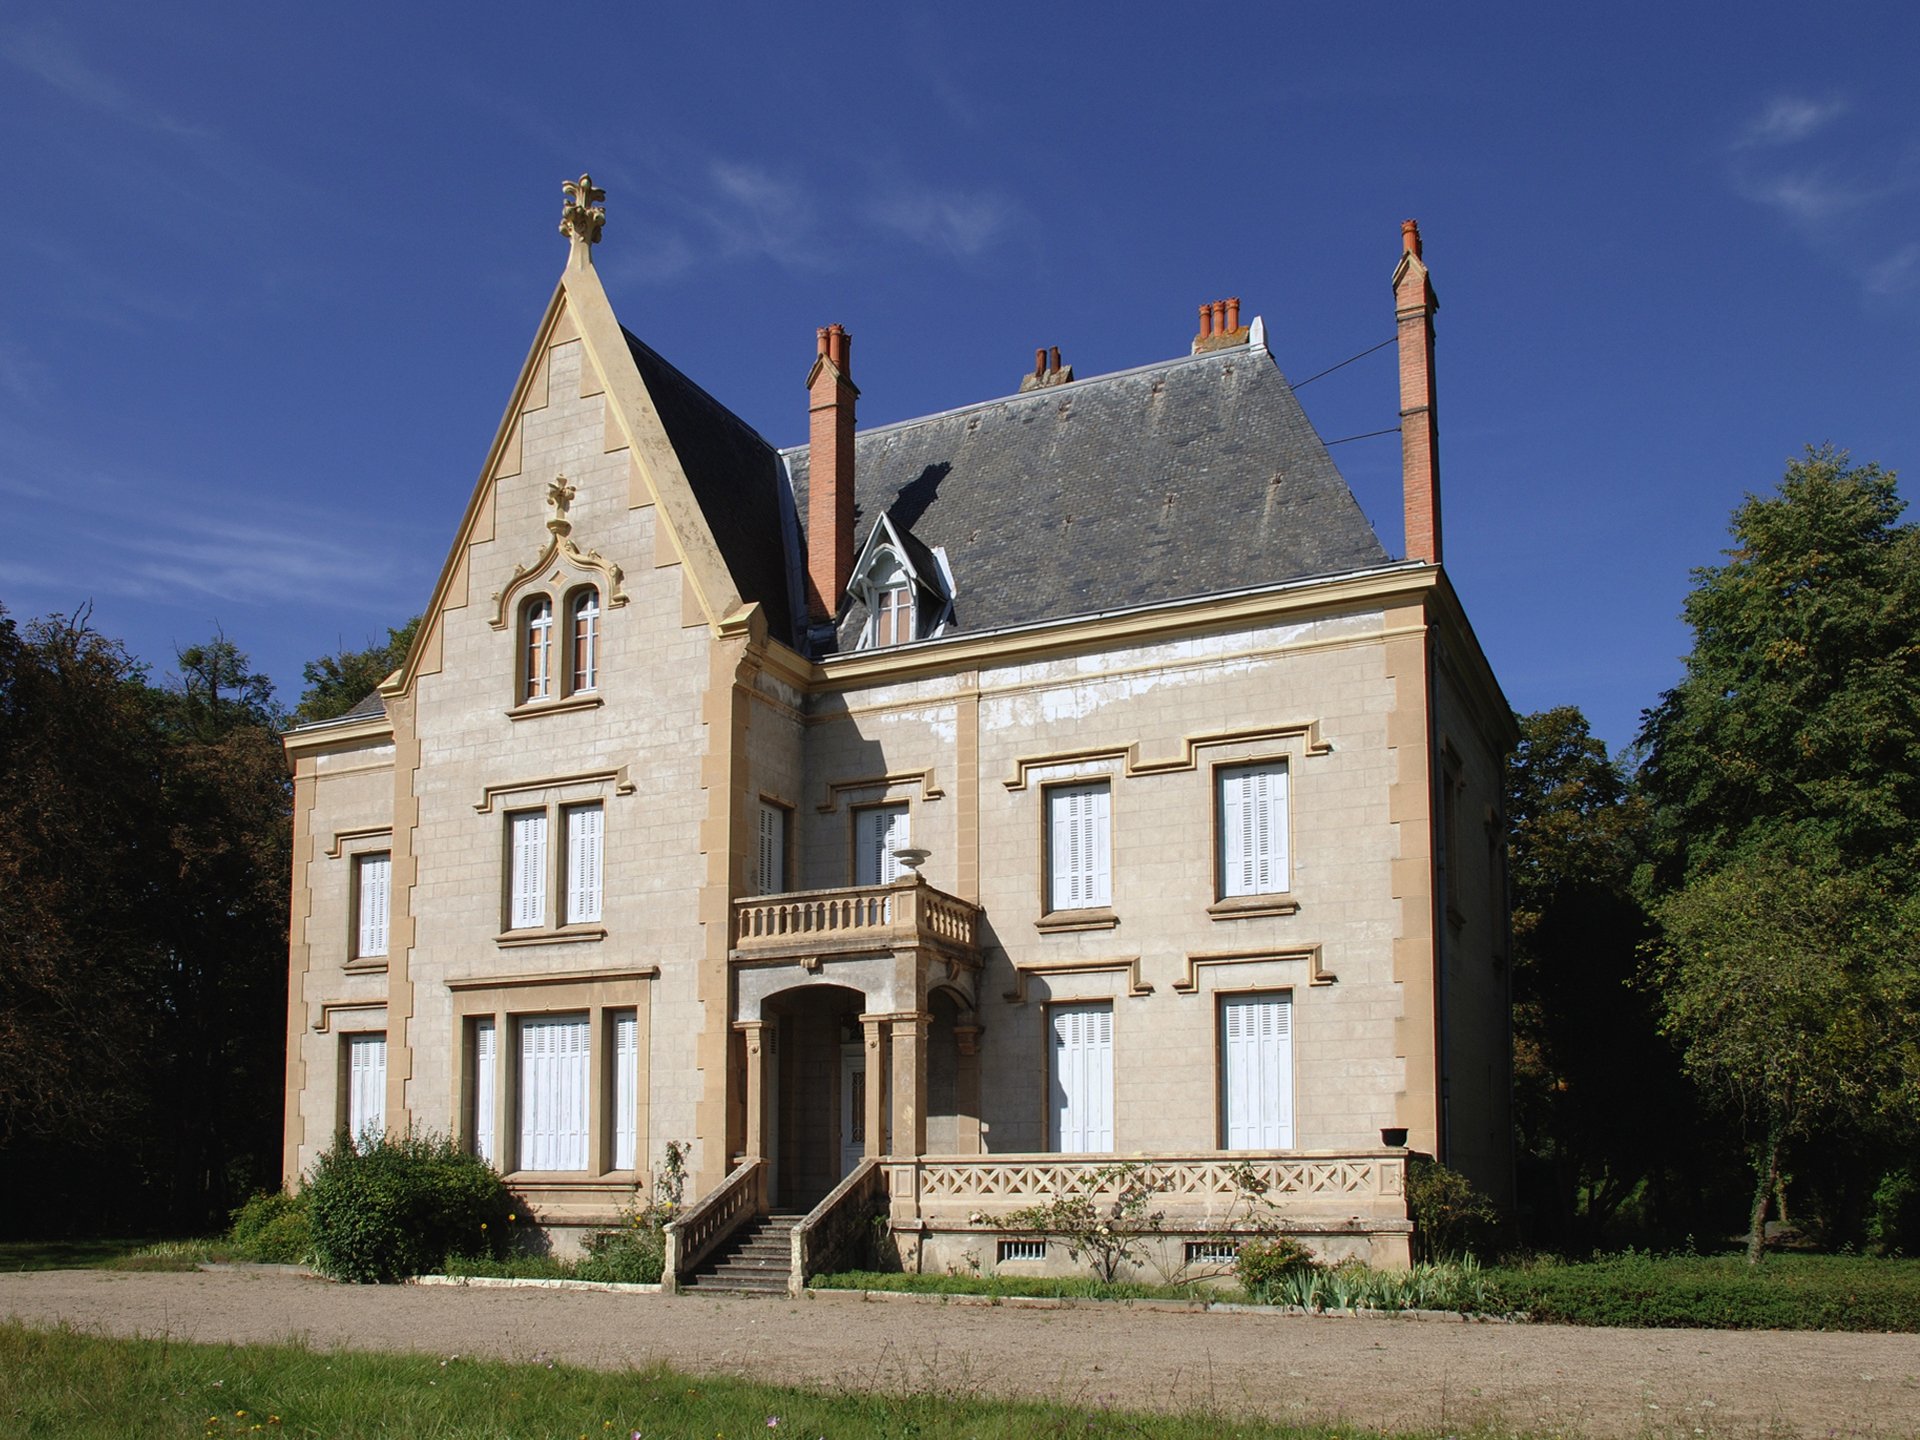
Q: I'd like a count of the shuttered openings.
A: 13